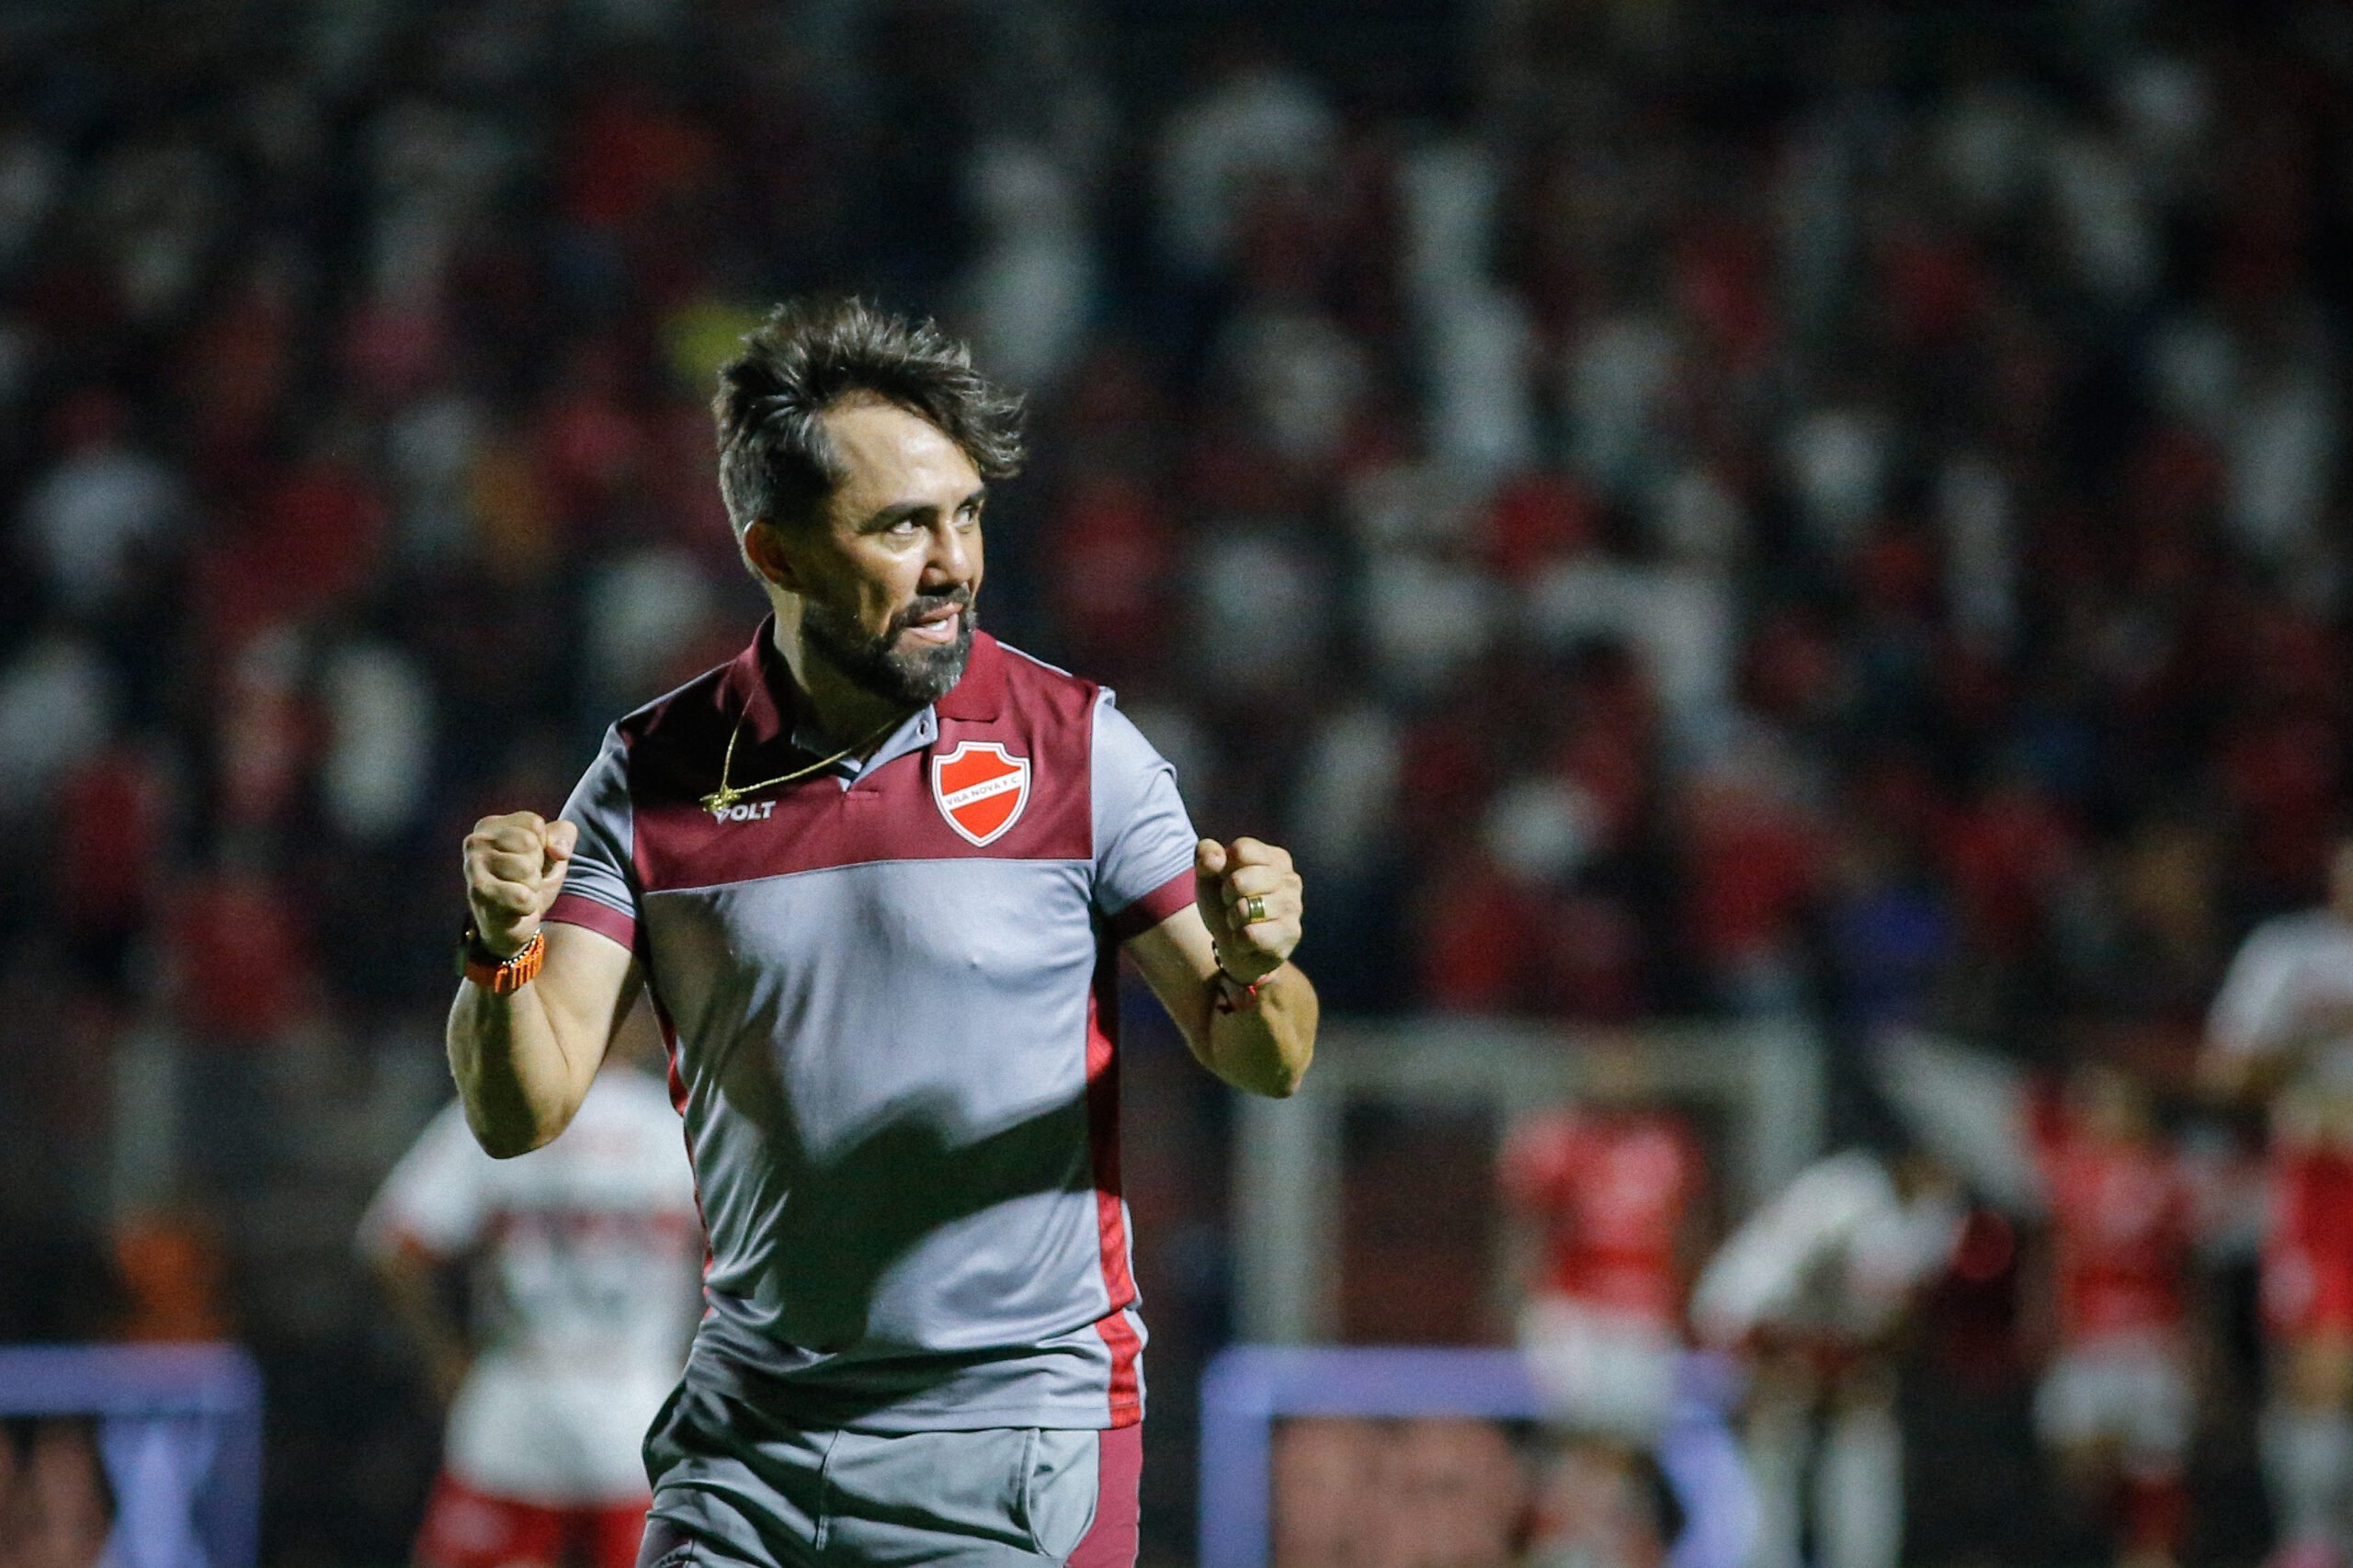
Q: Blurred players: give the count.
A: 5